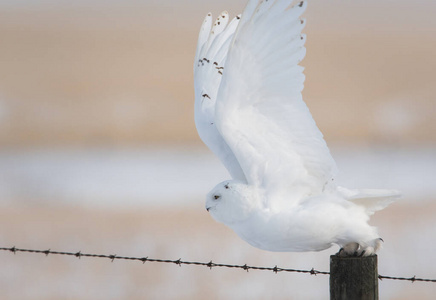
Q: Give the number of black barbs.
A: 12